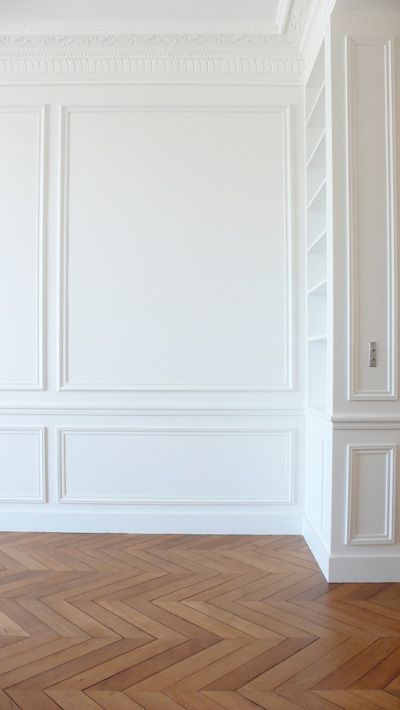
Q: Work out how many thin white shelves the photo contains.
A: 6